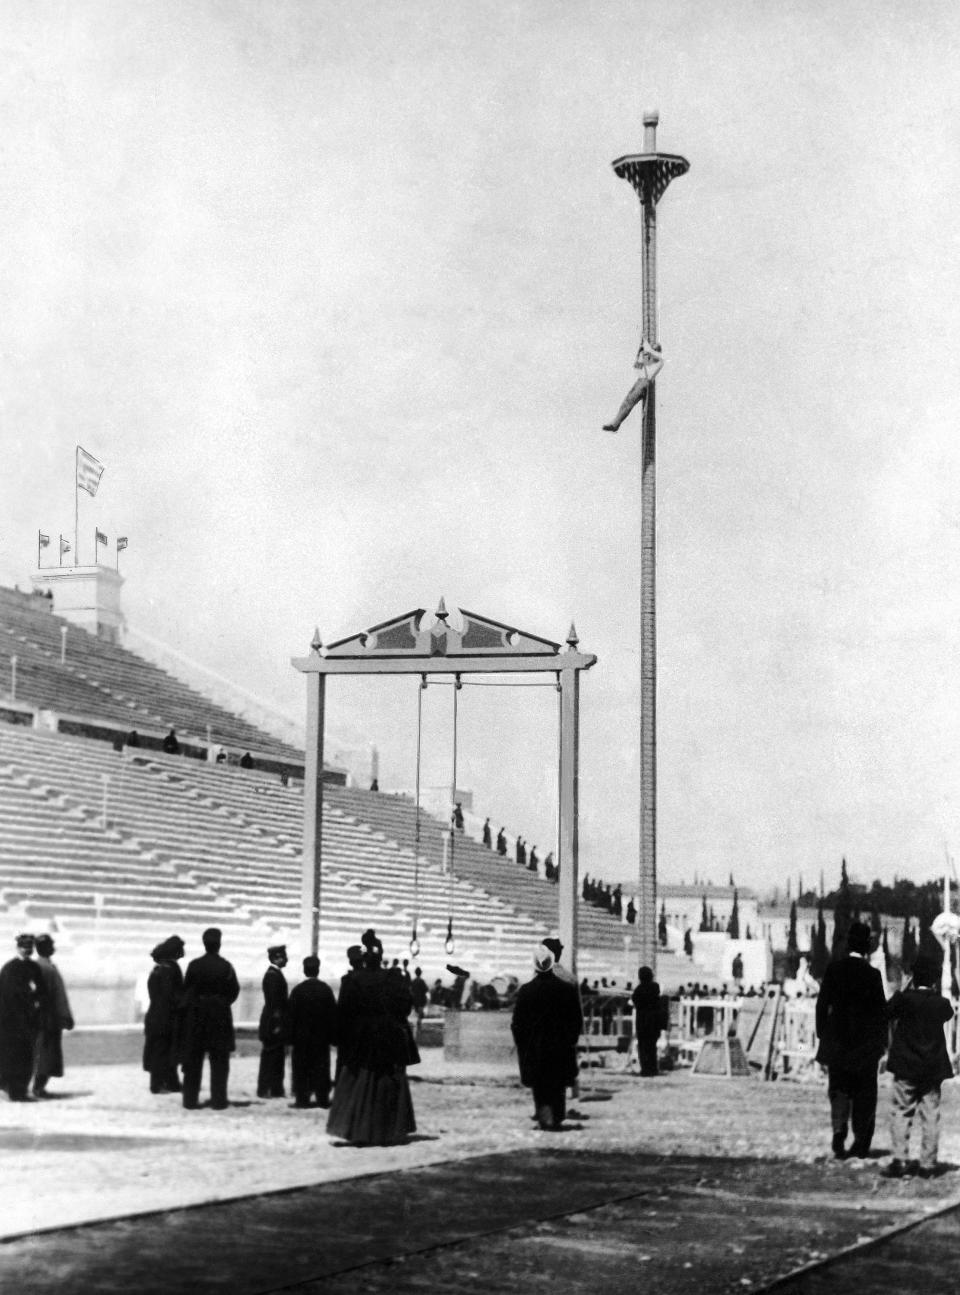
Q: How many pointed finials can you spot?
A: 3